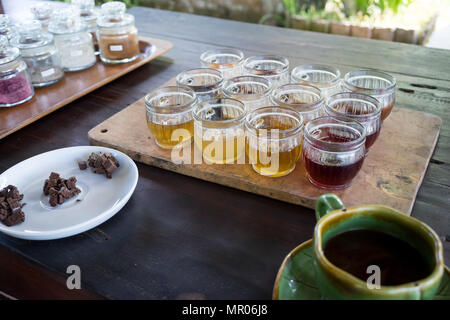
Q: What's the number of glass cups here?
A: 12